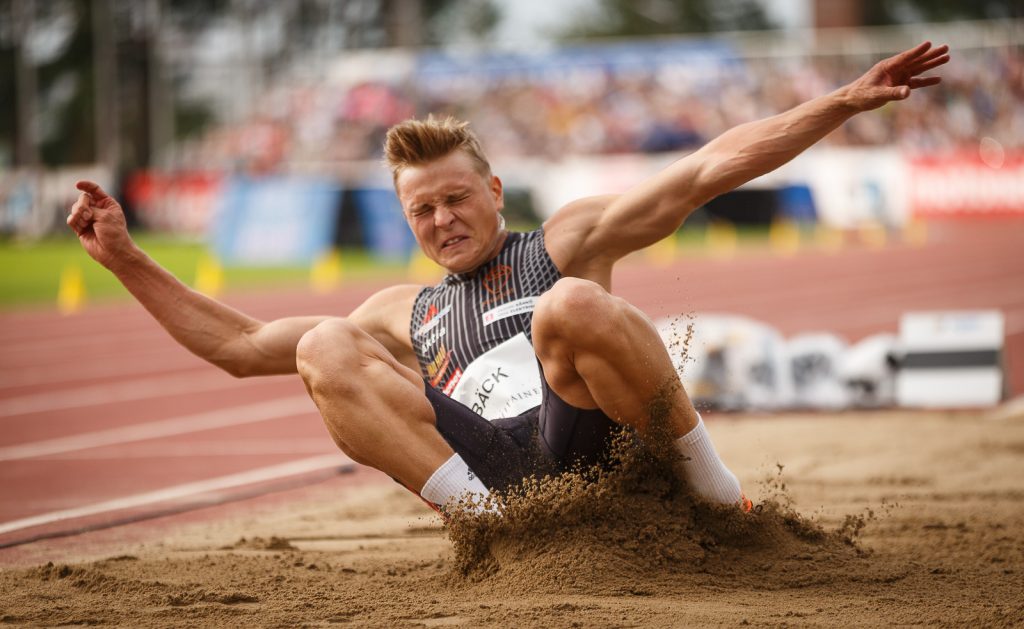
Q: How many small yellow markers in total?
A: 10